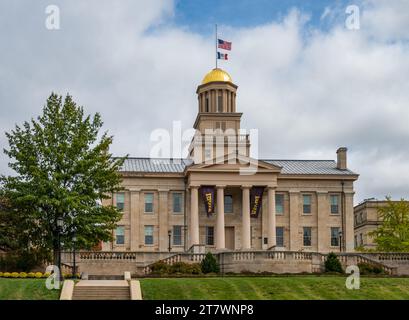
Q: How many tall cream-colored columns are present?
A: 4